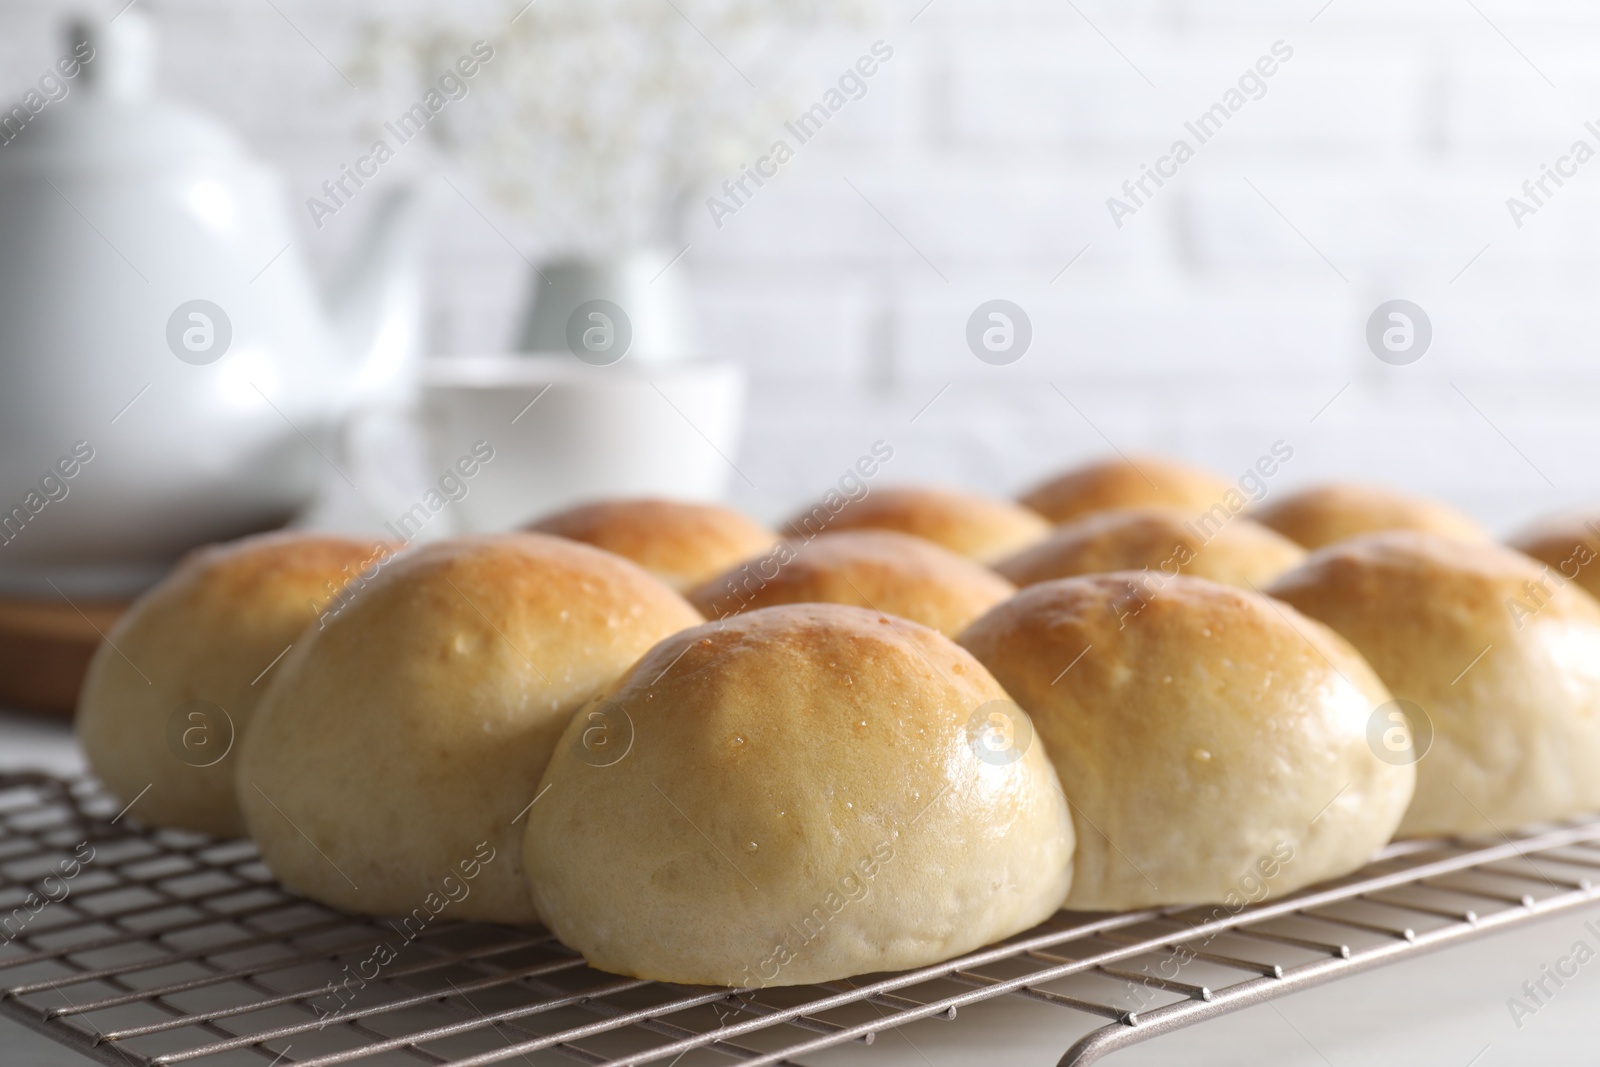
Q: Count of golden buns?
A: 12